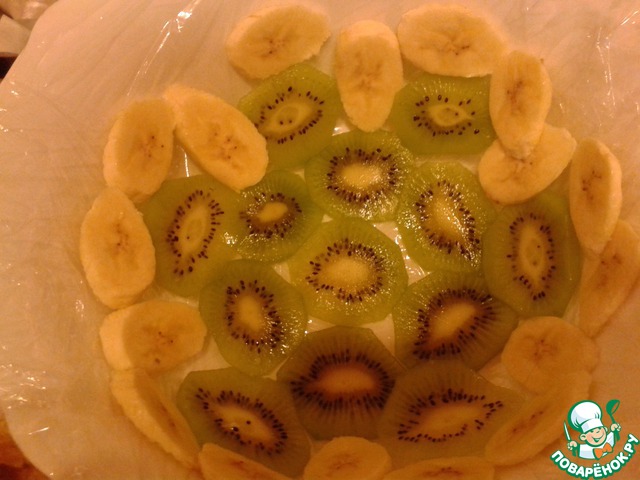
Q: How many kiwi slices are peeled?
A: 13